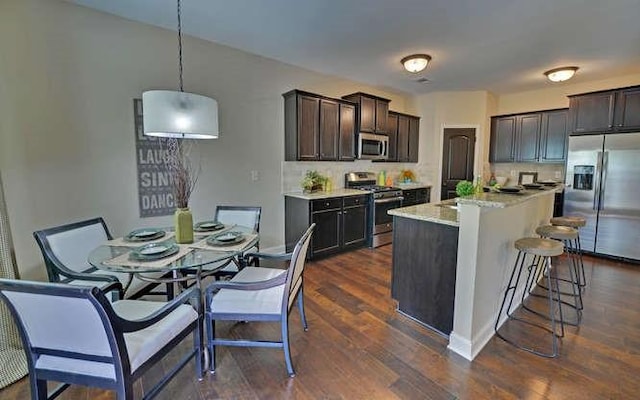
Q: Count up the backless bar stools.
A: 3